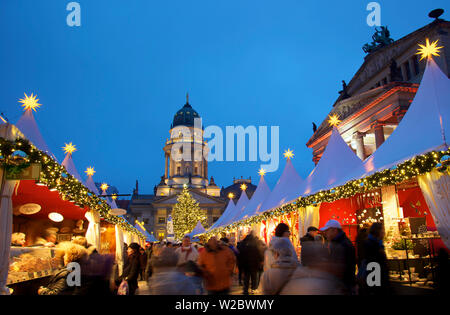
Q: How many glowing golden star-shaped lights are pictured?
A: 11